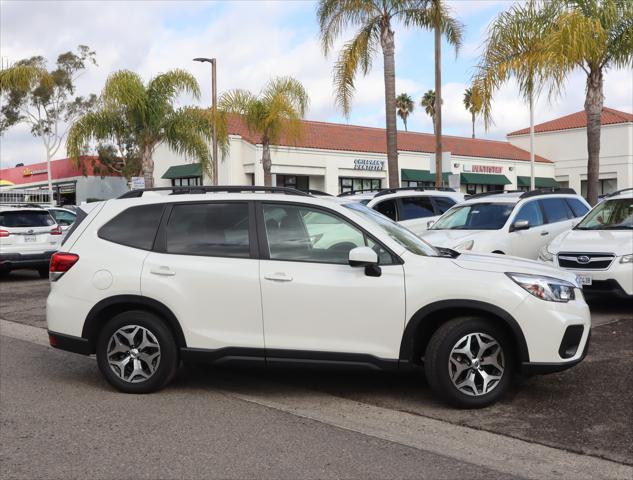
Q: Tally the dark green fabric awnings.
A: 4